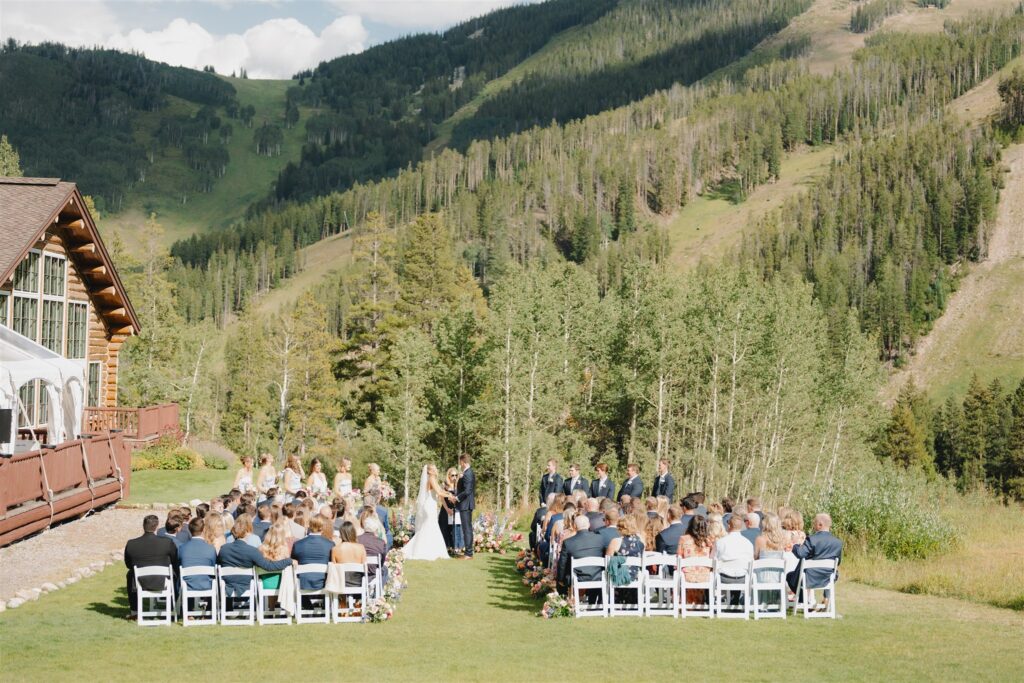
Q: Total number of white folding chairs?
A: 14